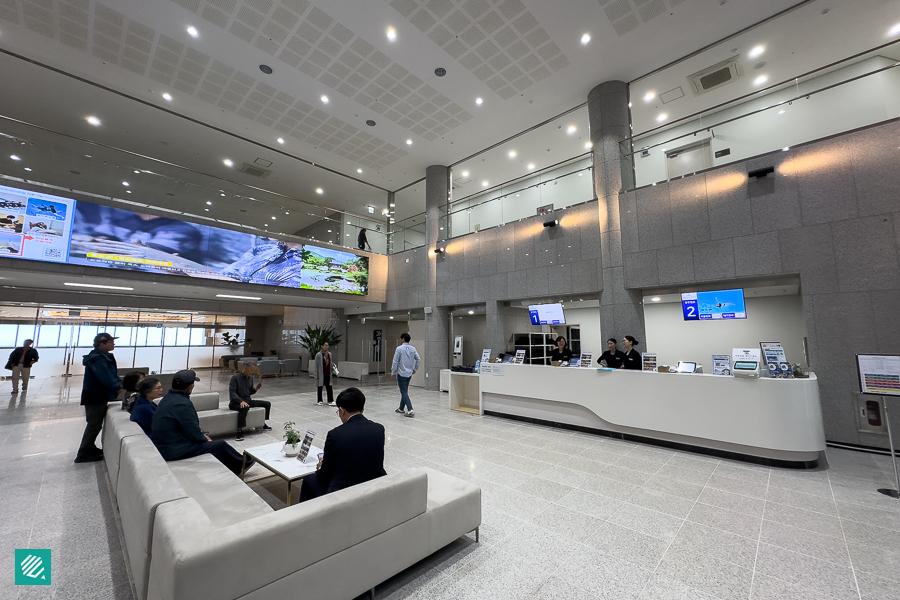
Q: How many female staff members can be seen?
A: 3